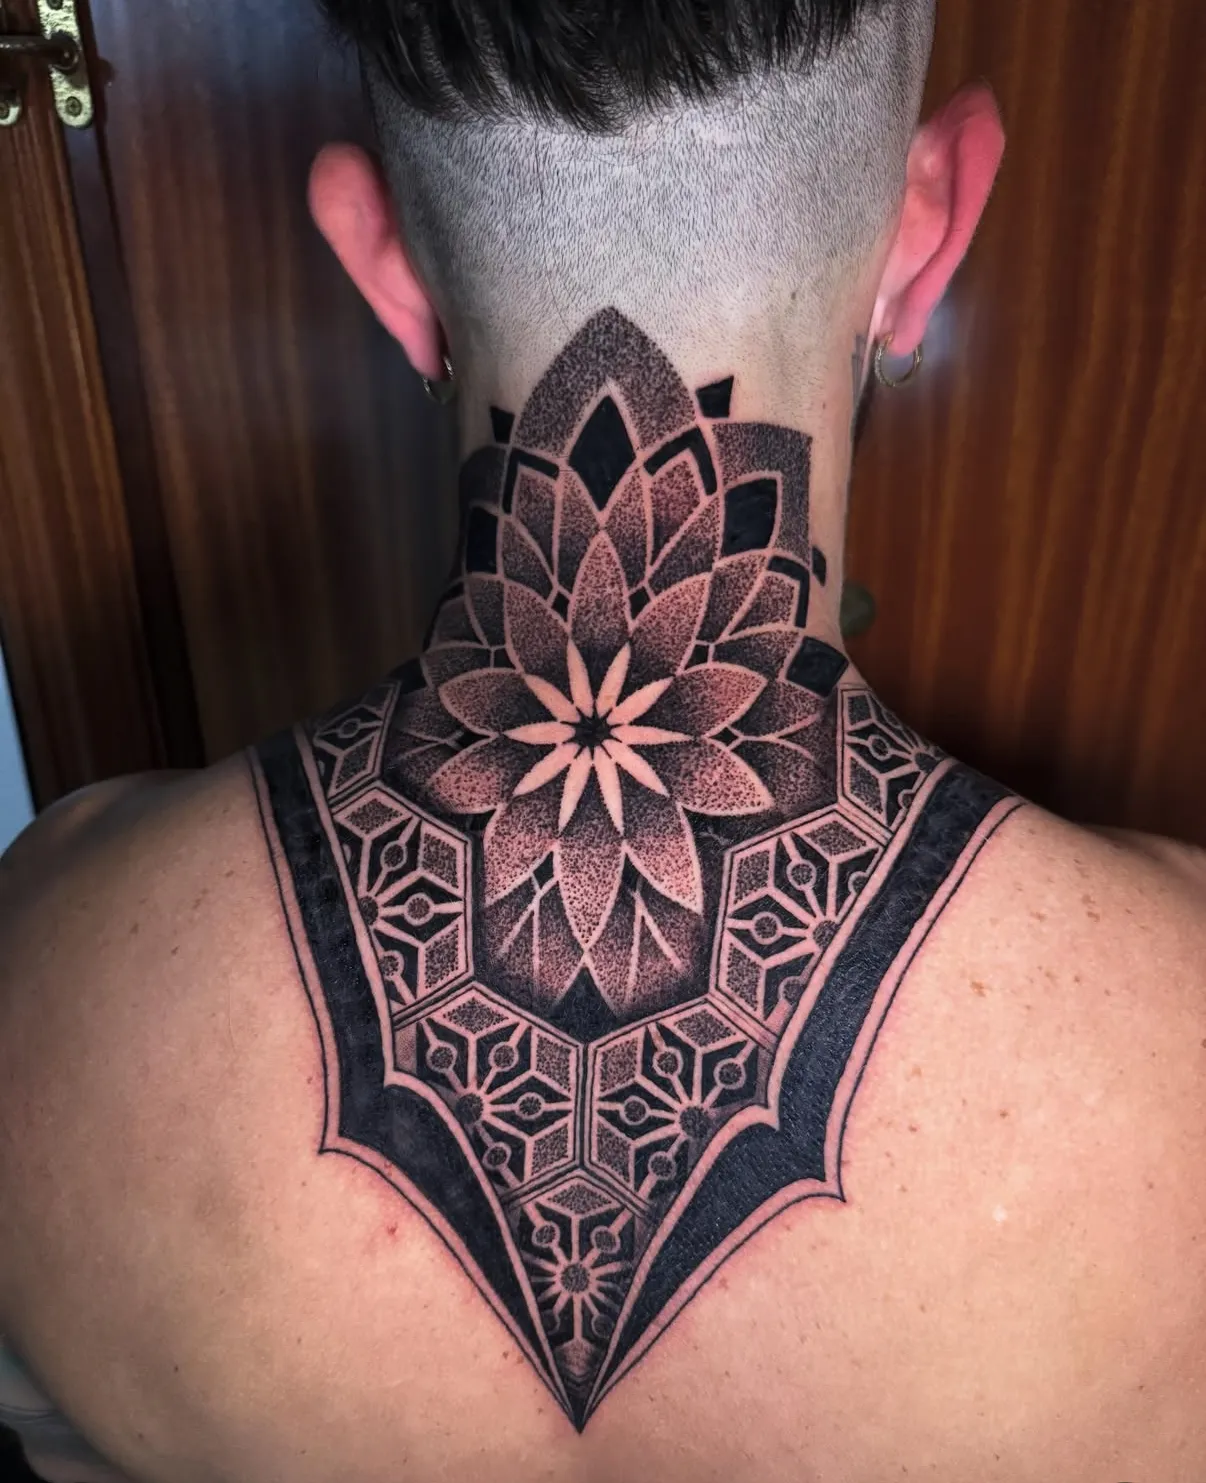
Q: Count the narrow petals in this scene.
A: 10